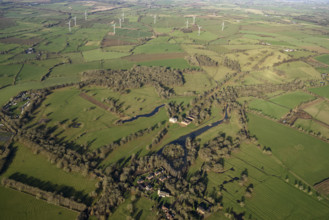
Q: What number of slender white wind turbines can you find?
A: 11